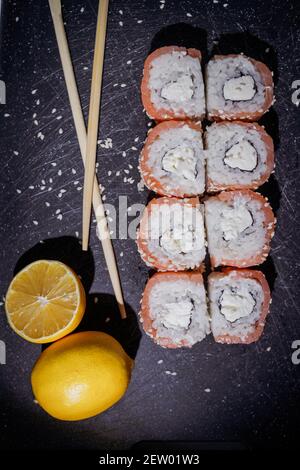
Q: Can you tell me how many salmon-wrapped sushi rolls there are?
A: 8